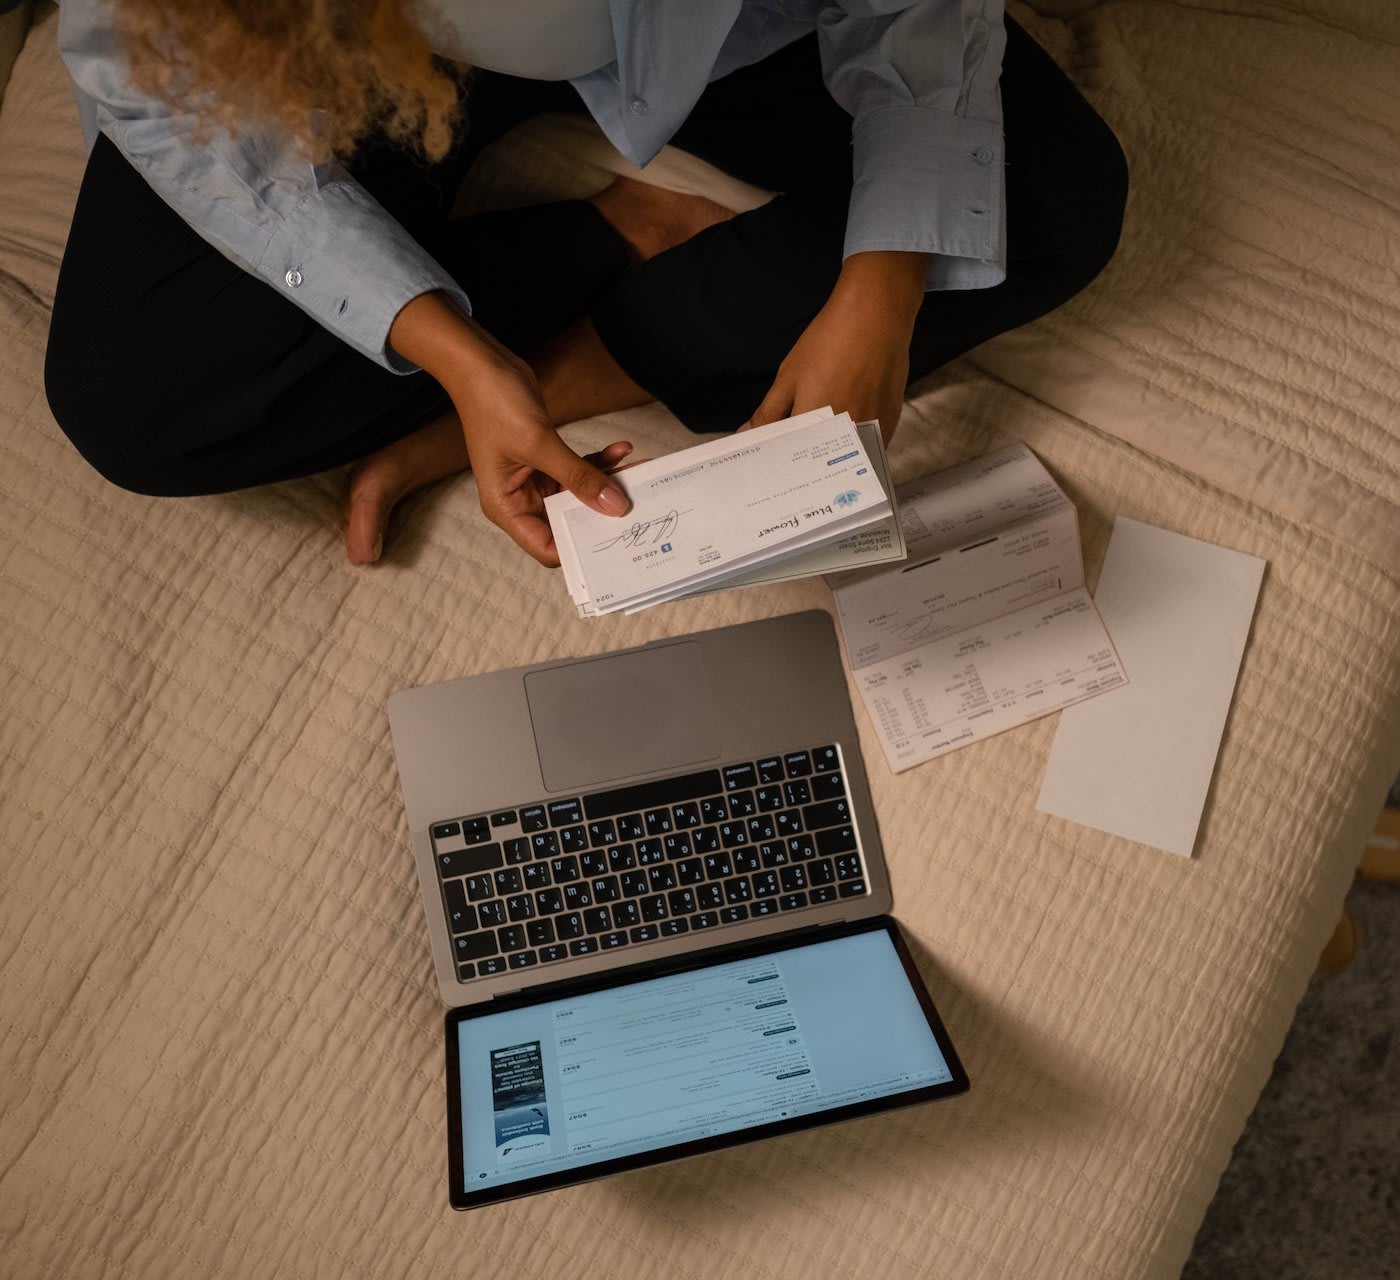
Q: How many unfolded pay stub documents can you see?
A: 1